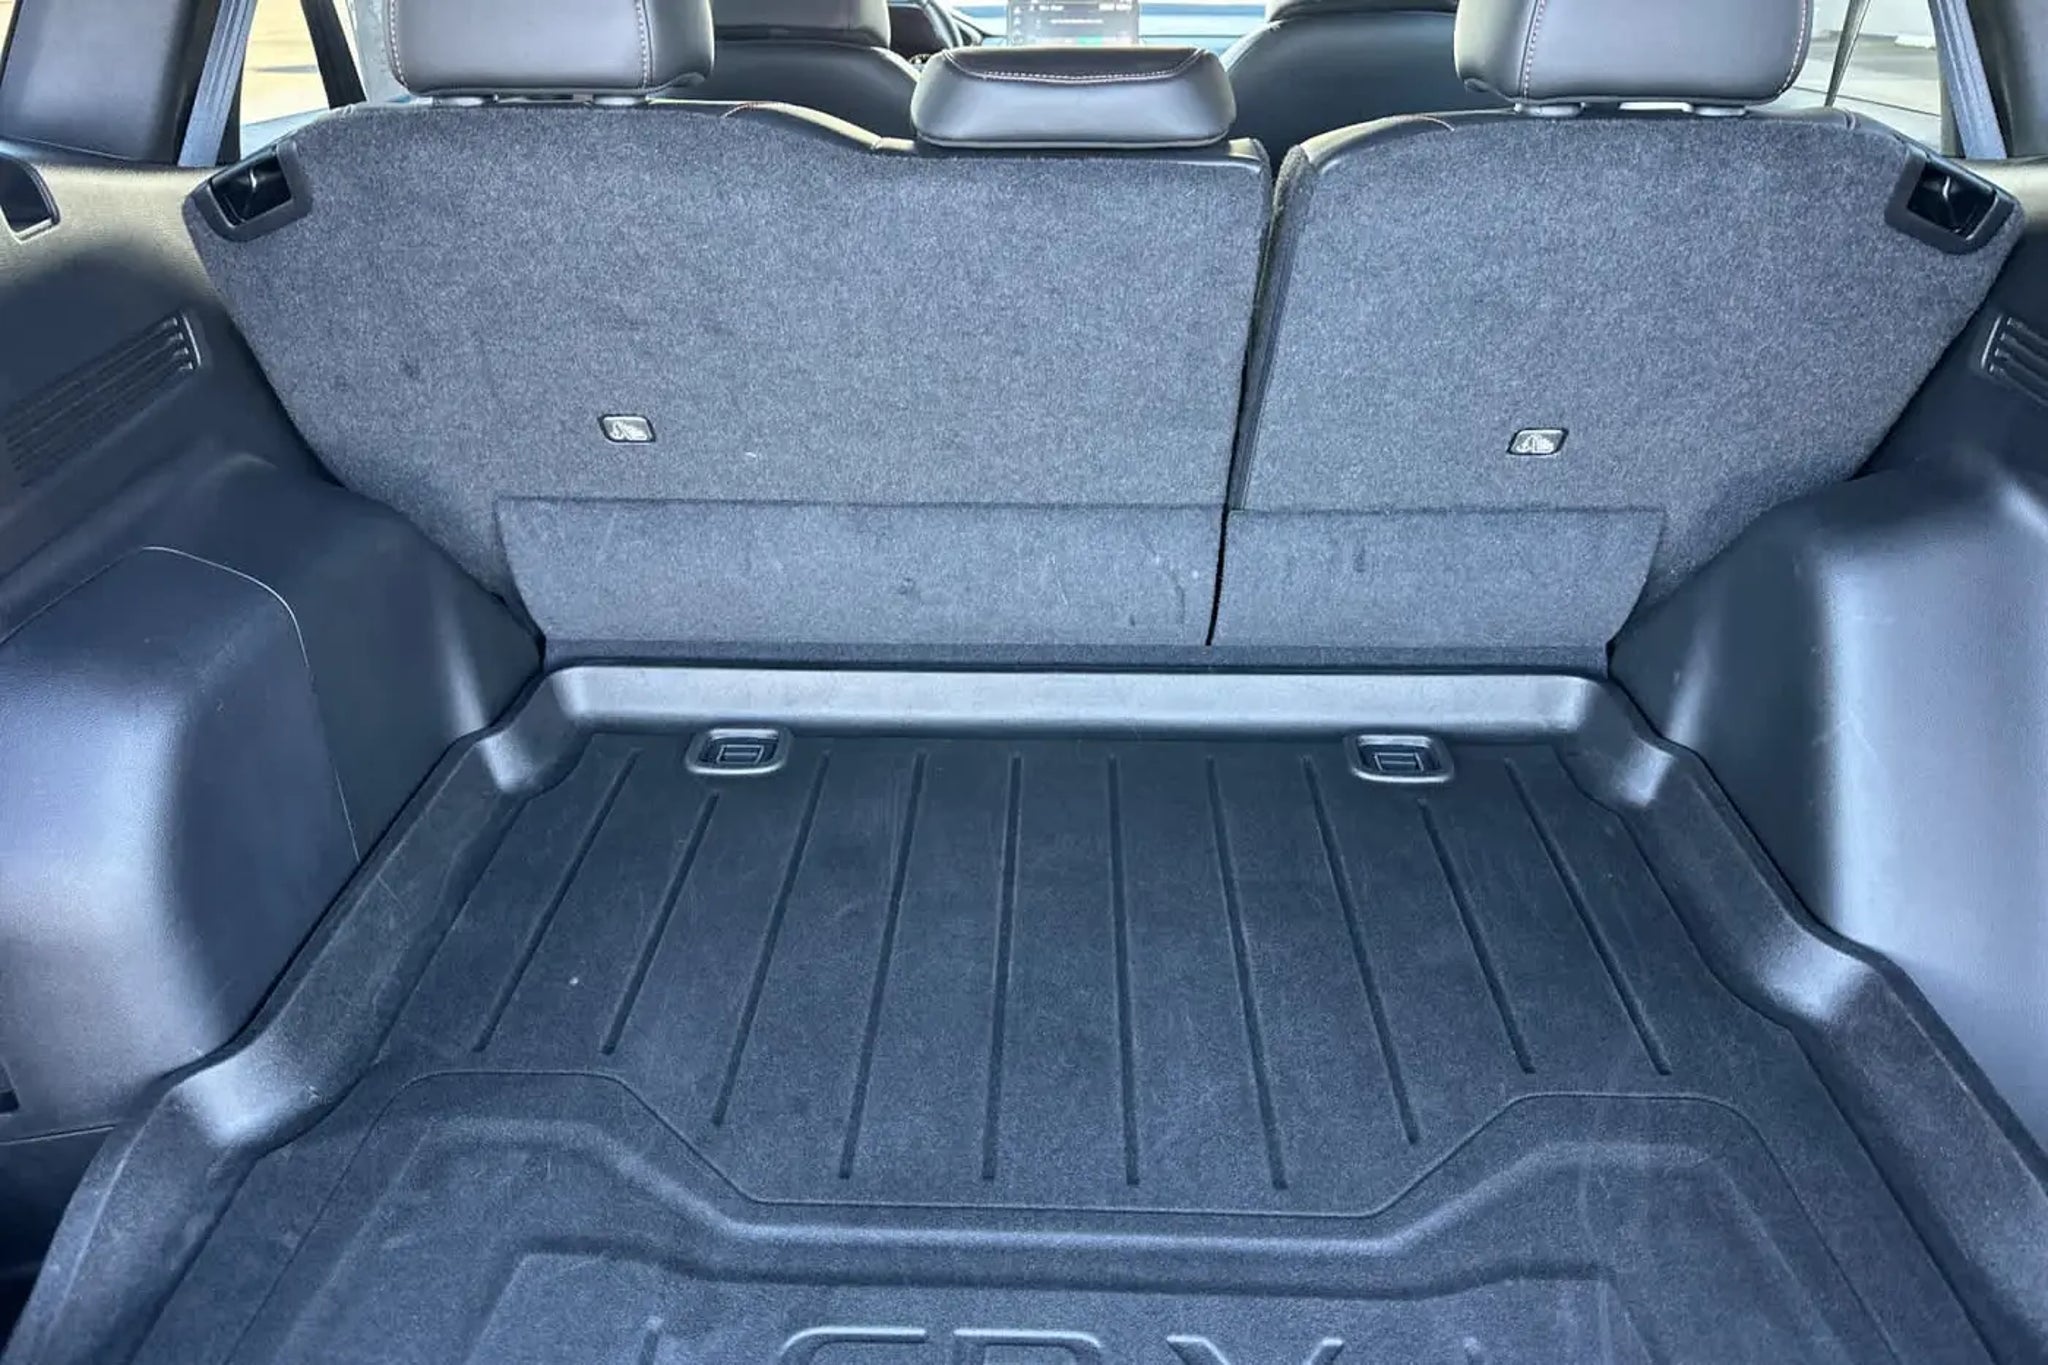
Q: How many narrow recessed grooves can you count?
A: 10